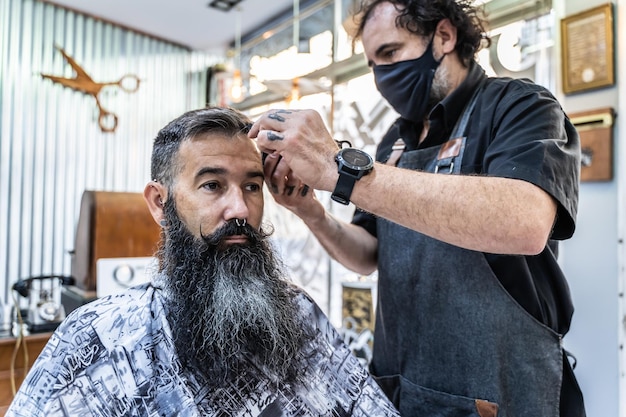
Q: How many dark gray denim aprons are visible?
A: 1